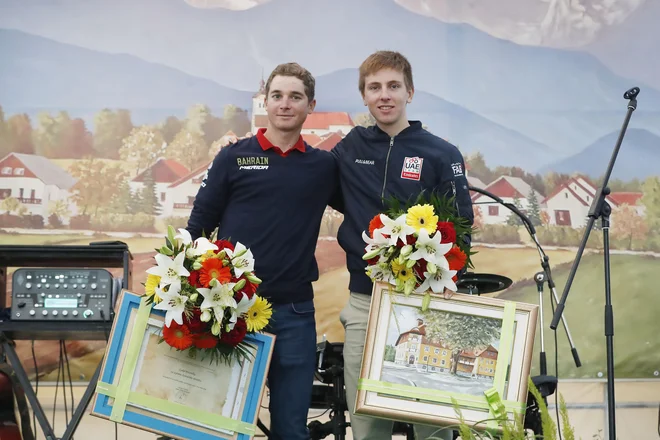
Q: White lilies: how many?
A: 11